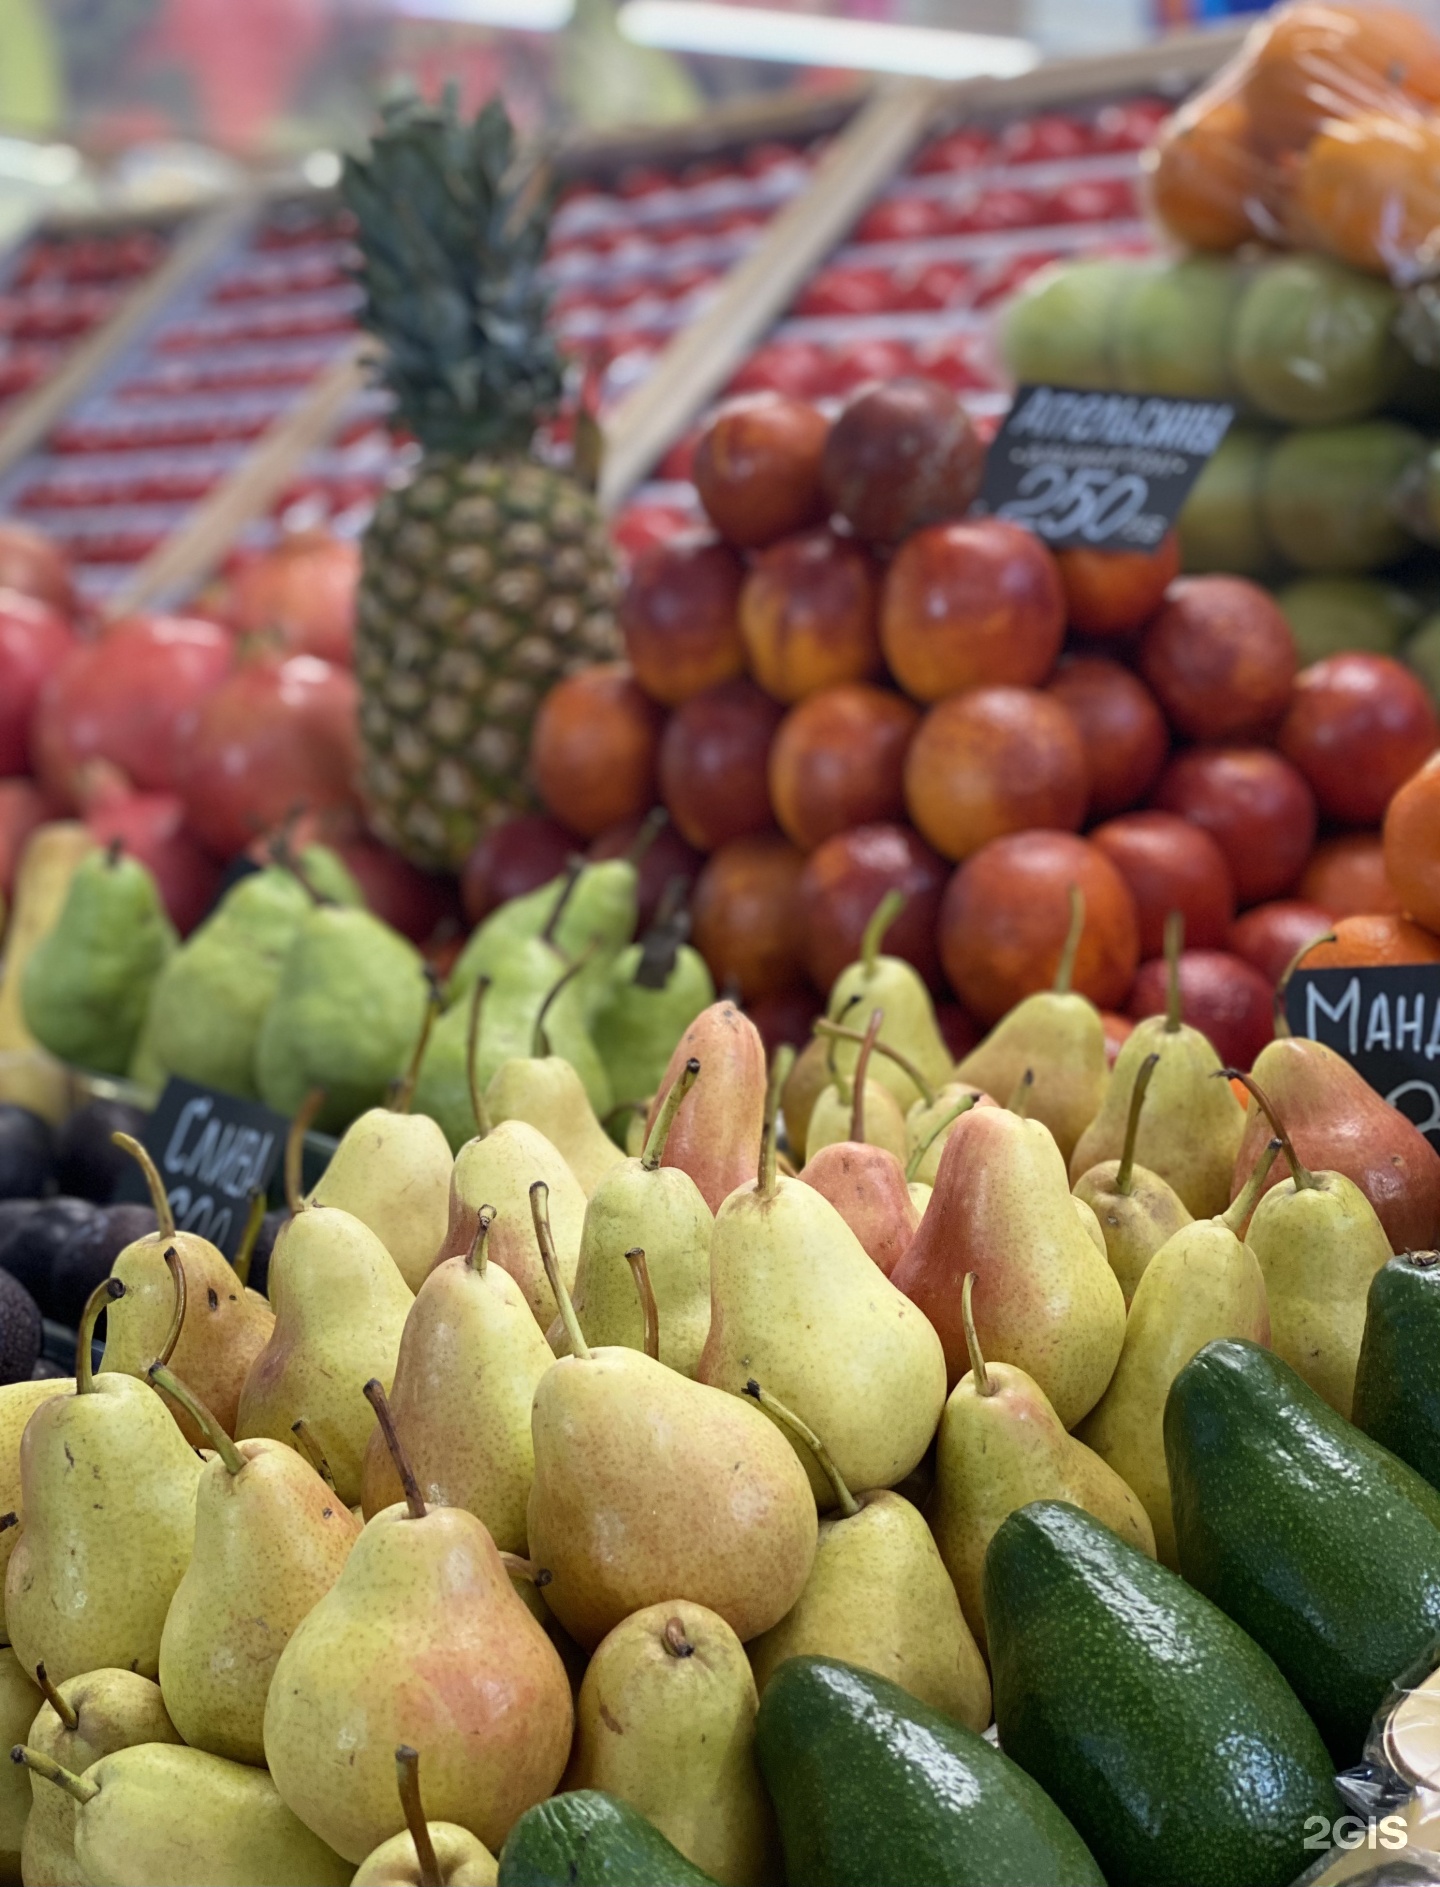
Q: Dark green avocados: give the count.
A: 5